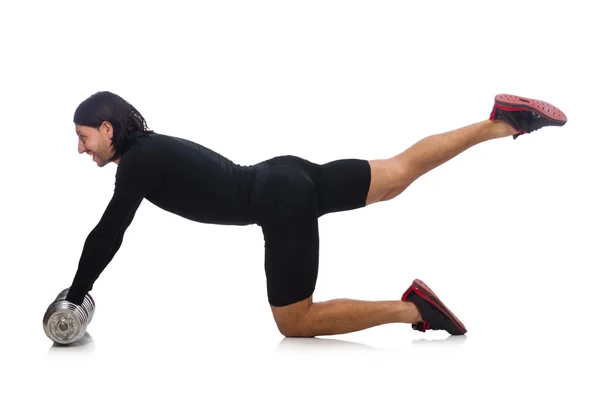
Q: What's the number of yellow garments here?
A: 0